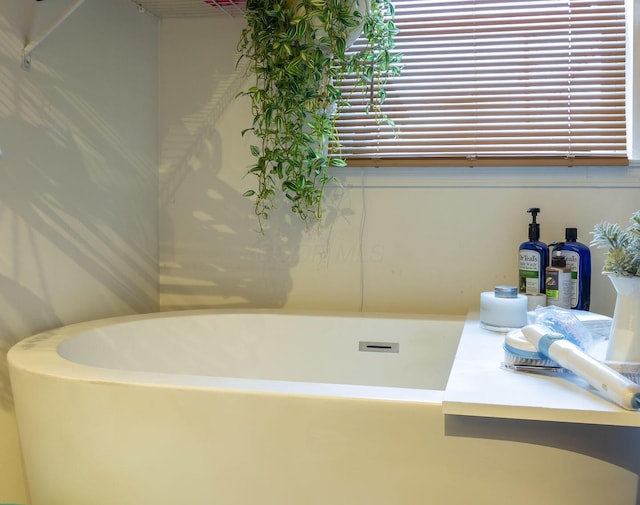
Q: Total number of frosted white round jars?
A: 1